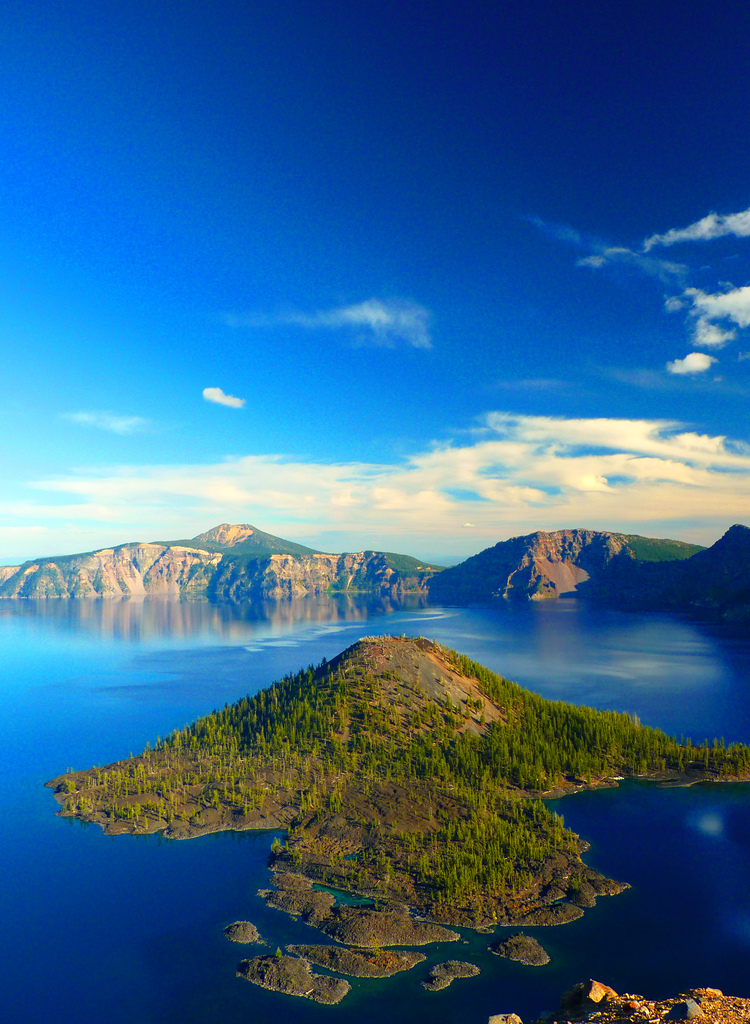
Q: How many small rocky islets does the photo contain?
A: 5